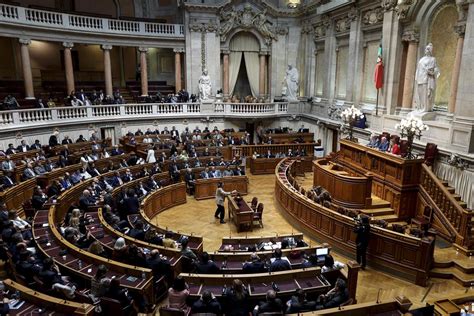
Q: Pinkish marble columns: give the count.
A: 9